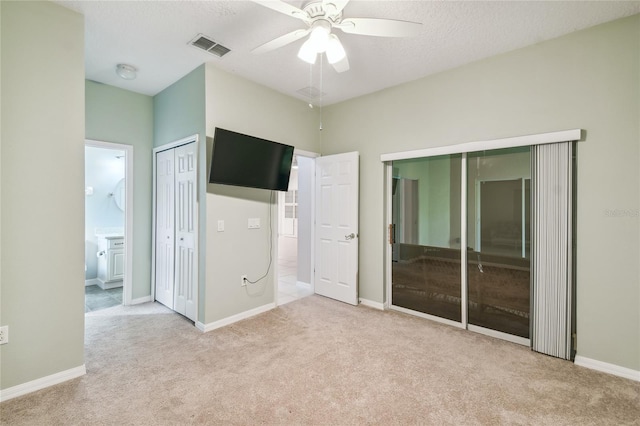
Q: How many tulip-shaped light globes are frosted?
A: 3